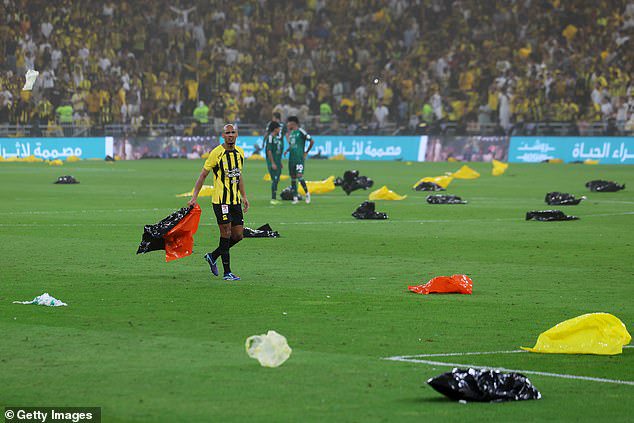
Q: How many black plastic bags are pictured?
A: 12